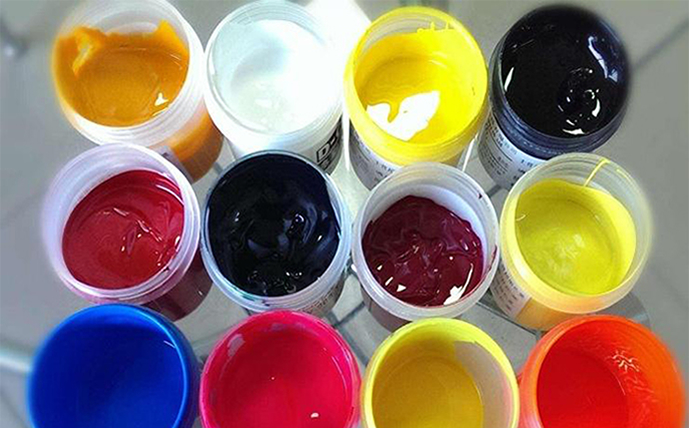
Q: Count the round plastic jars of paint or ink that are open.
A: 12